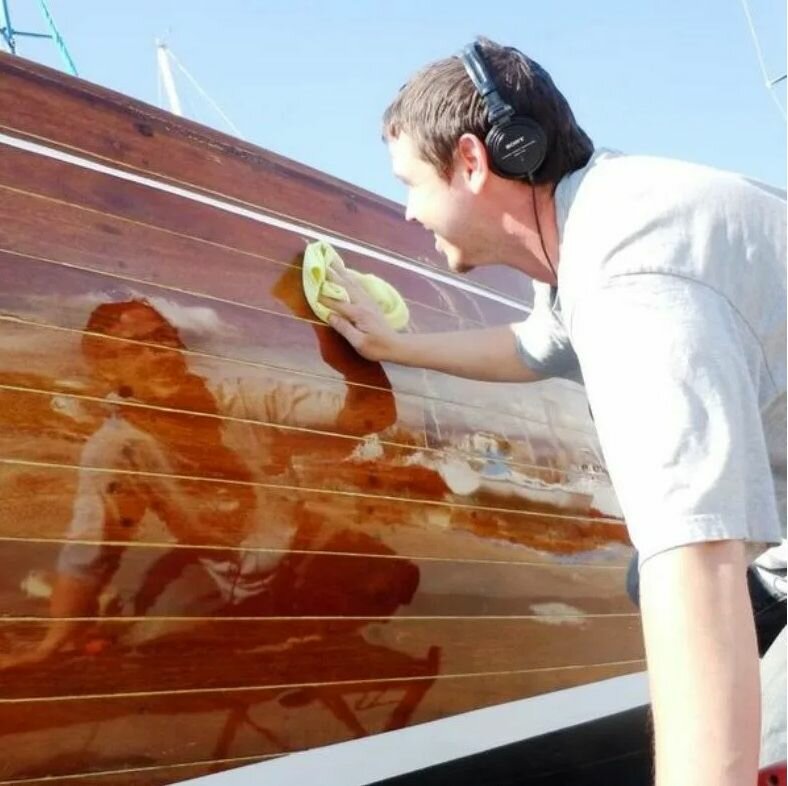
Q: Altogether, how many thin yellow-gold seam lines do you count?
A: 10